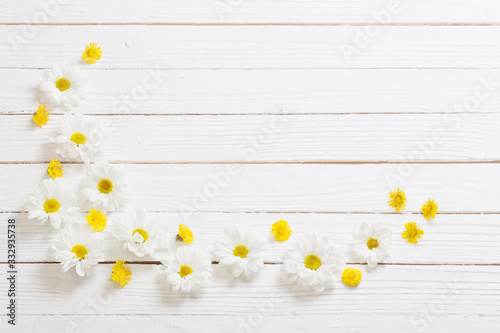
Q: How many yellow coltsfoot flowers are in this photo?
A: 11